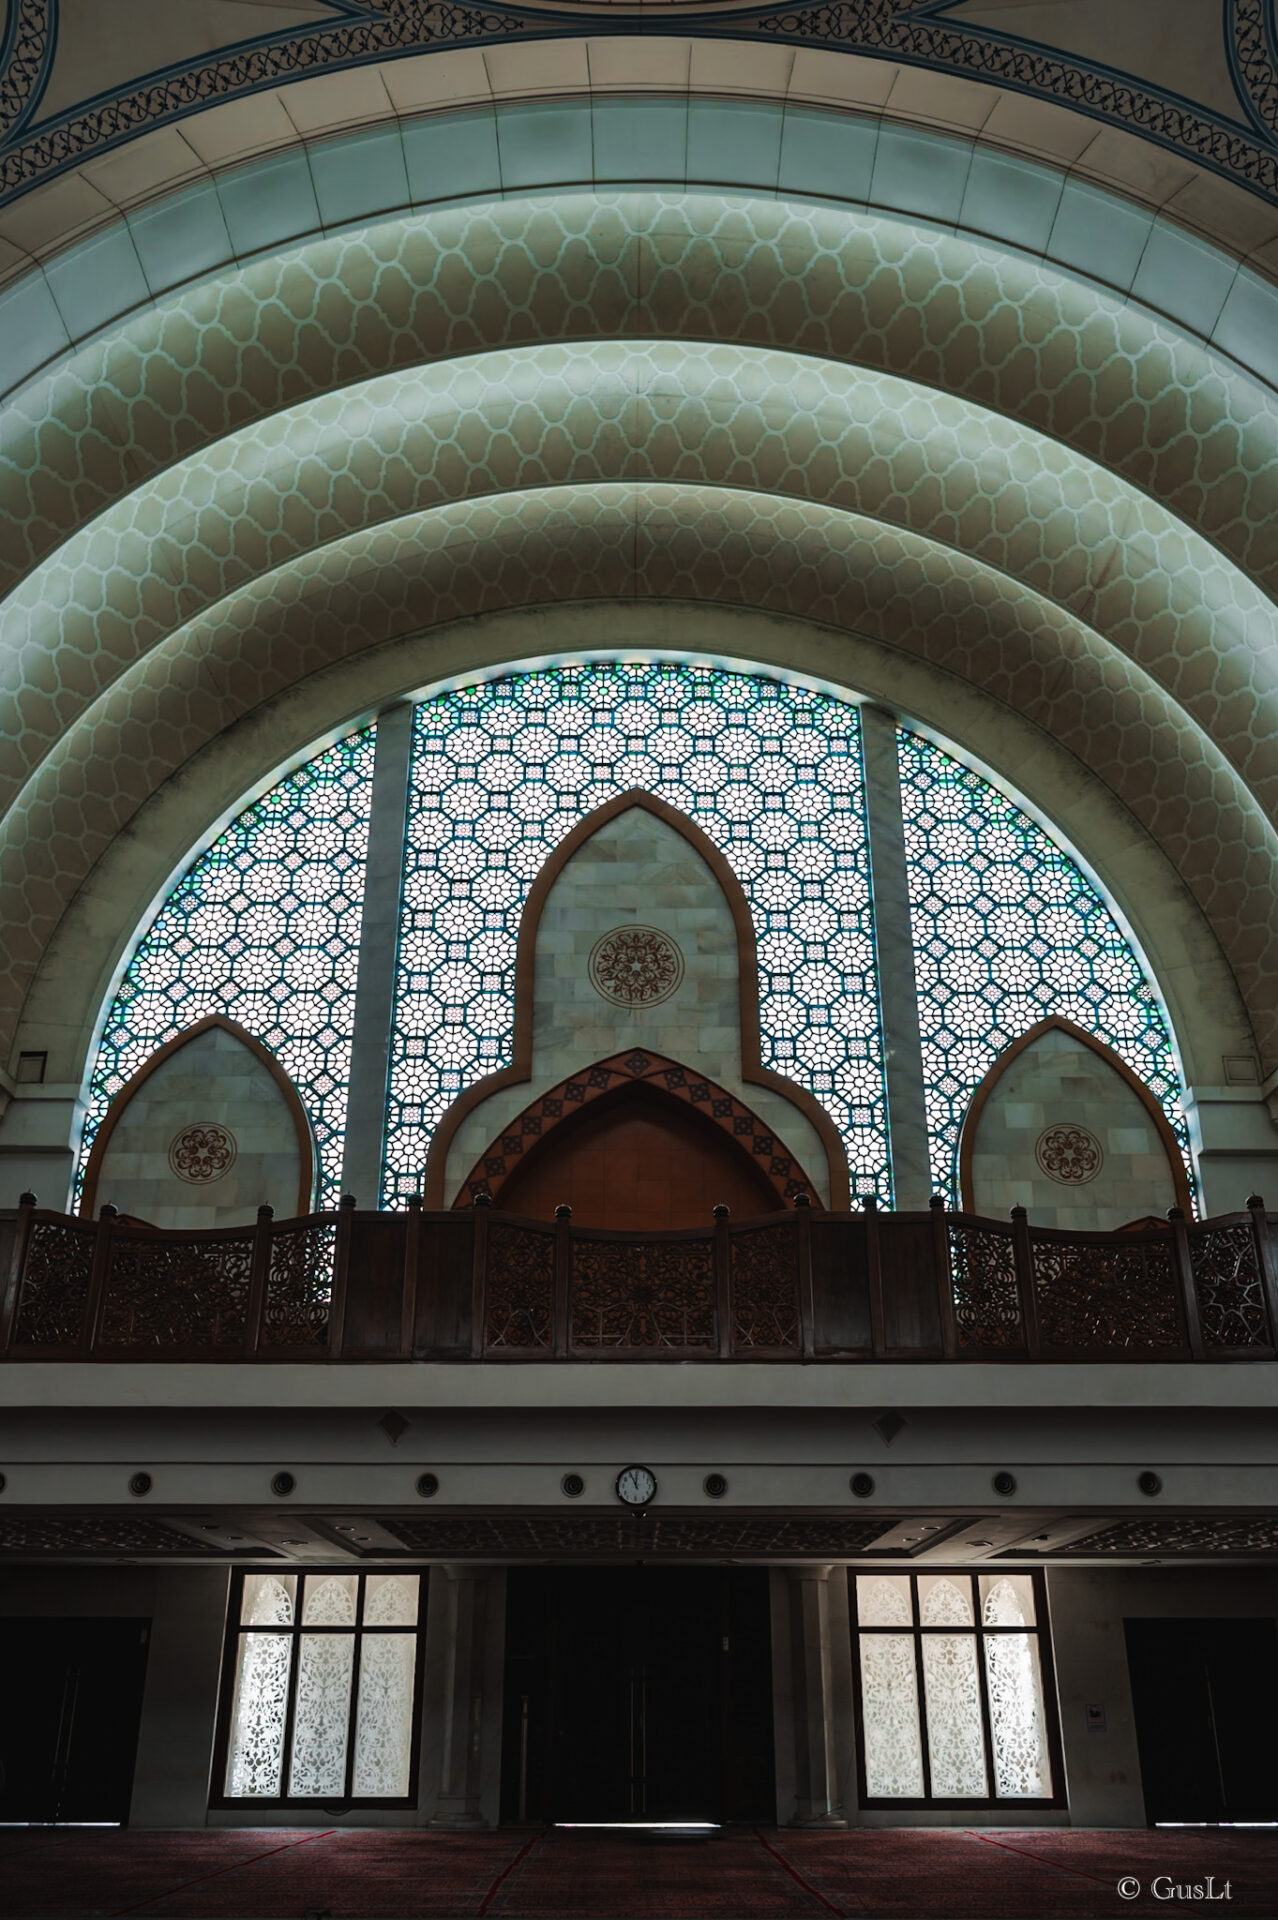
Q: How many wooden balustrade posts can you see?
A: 14